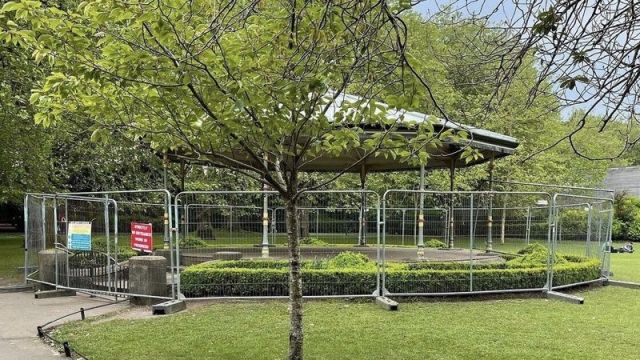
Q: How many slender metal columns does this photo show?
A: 7